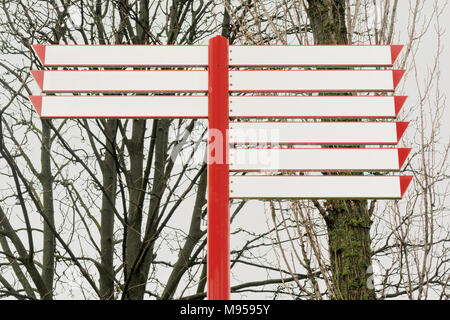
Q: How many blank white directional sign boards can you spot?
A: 9